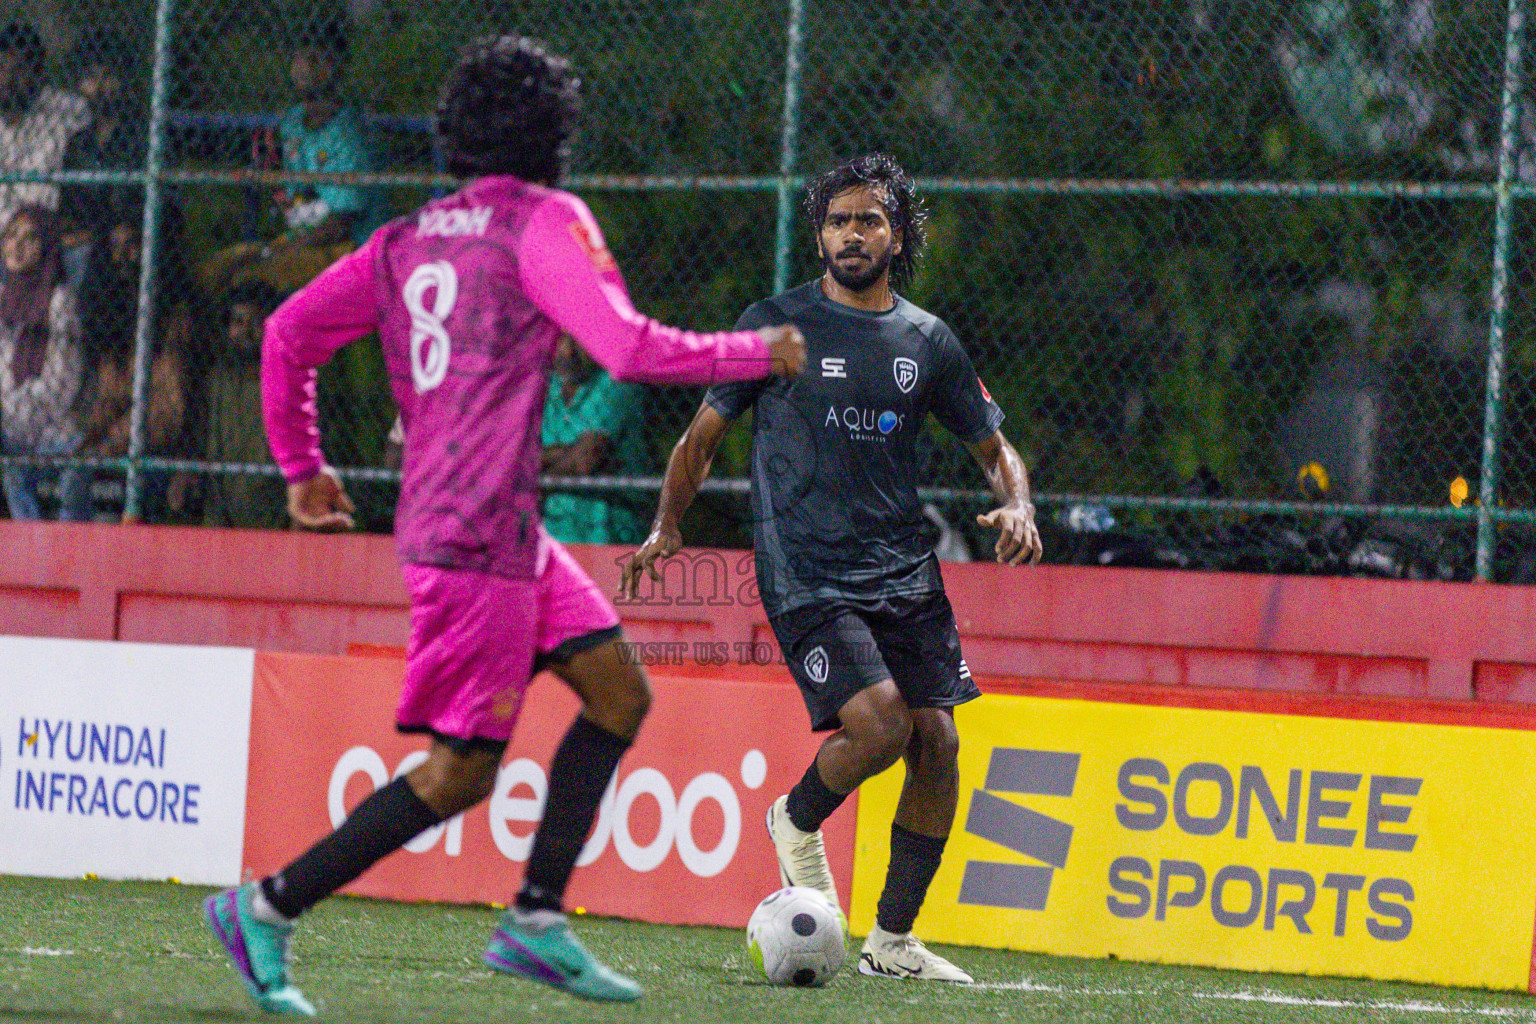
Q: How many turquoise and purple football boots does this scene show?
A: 2